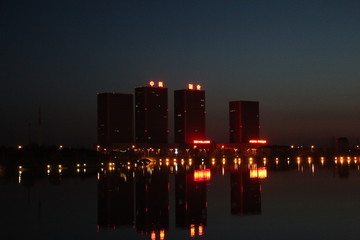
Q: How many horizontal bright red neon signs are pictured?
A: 2